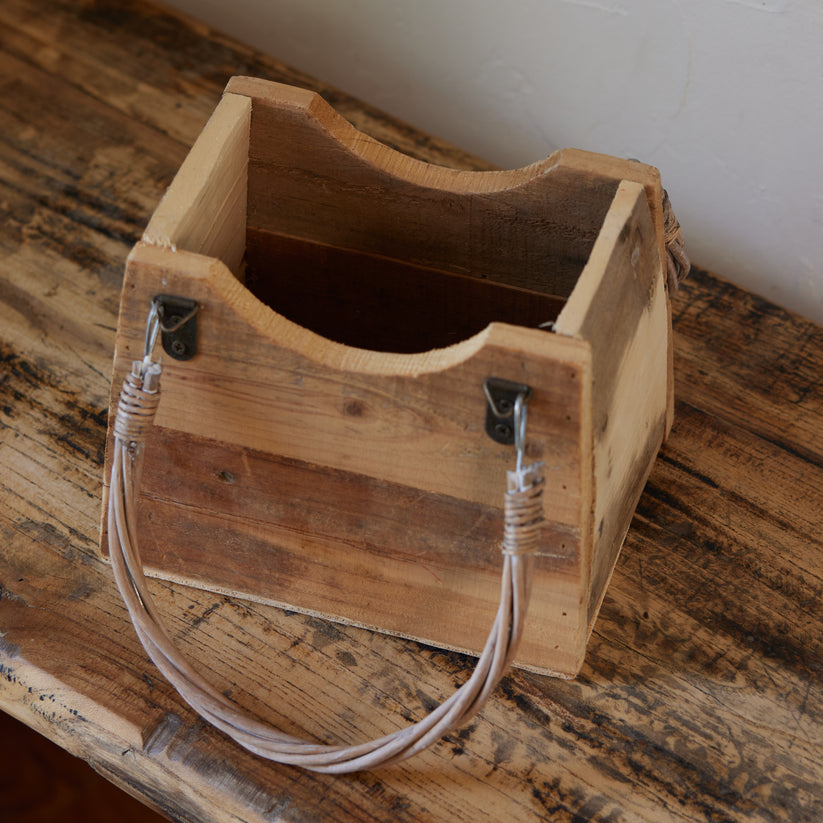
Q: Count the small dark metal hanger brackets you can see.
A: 2